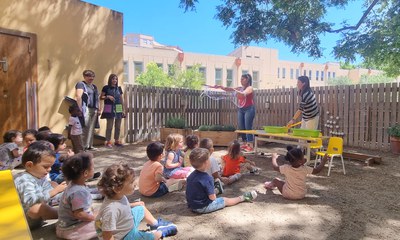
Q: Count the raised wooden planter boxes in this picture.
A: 2